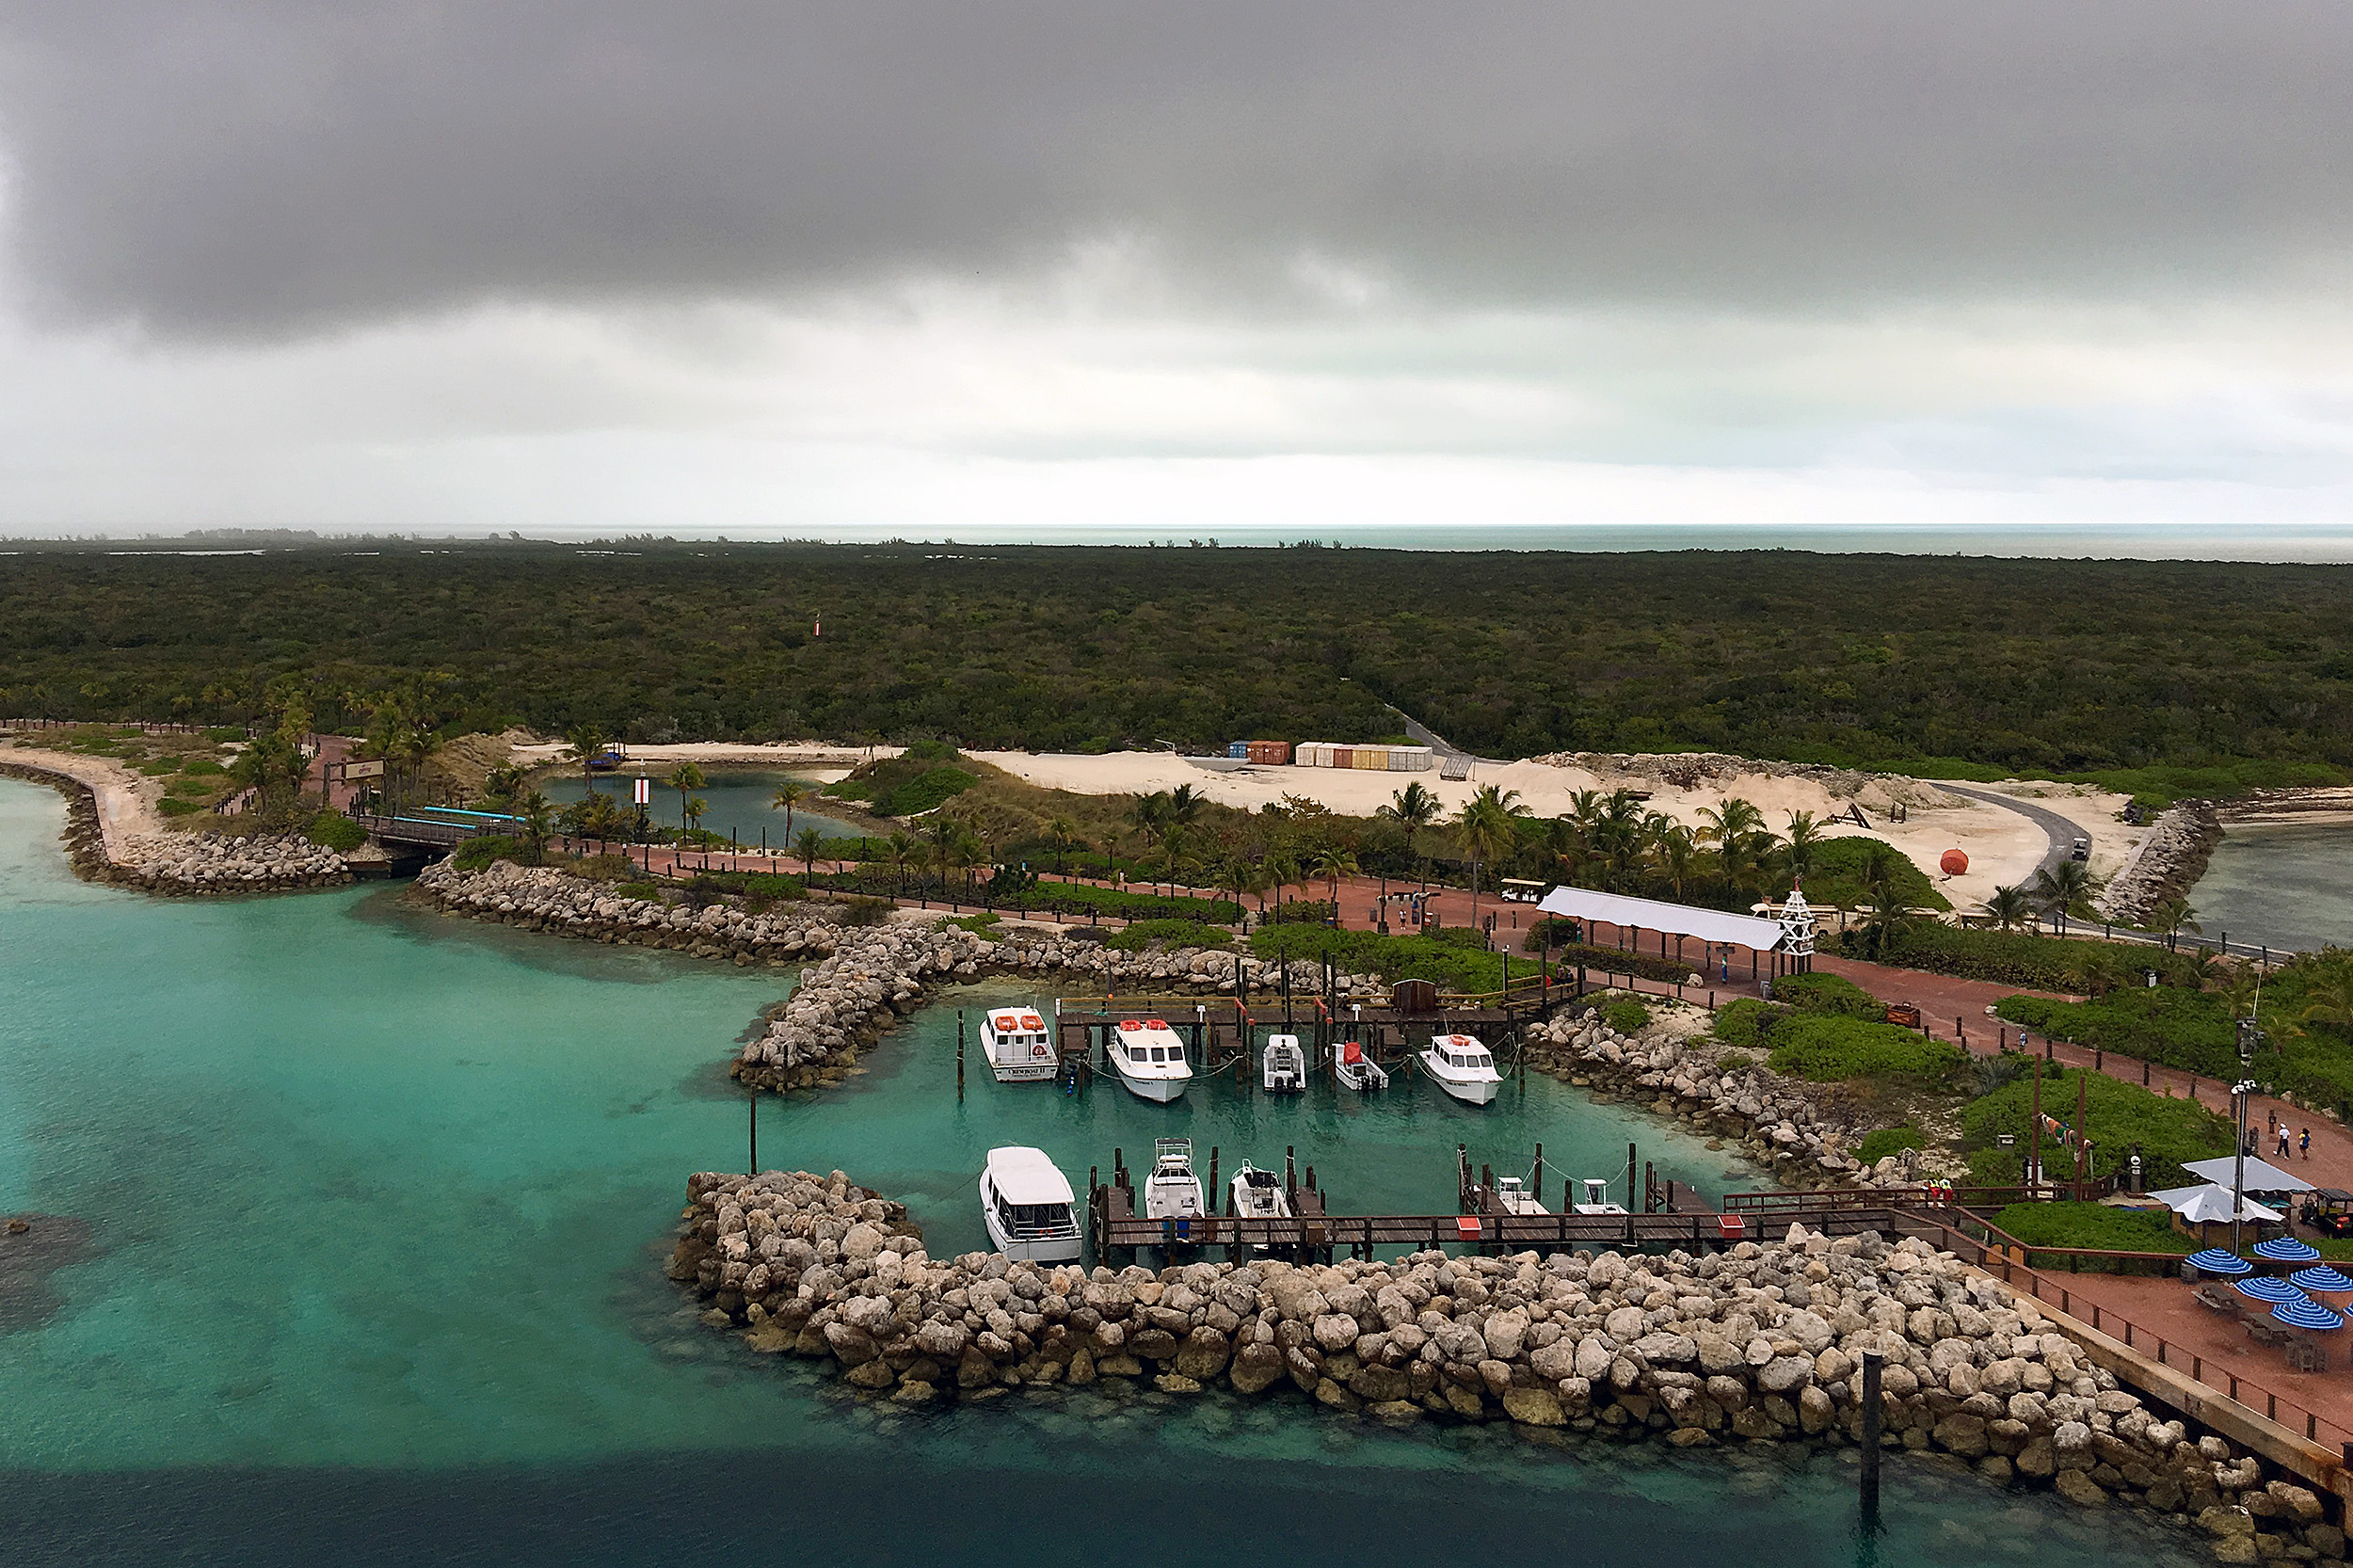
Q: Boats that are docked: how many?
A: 10